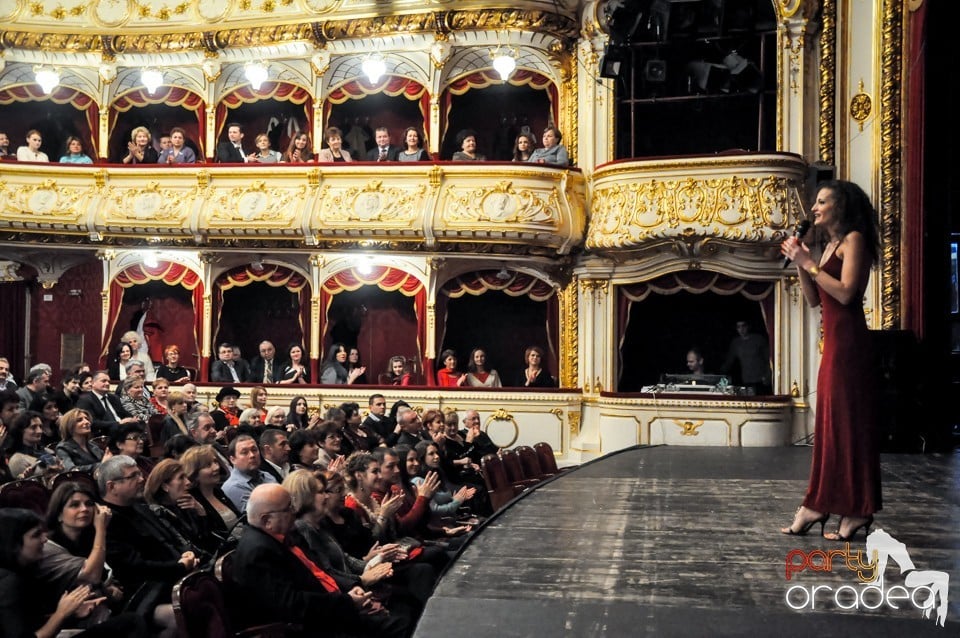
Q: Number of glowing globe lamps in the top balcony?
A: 5